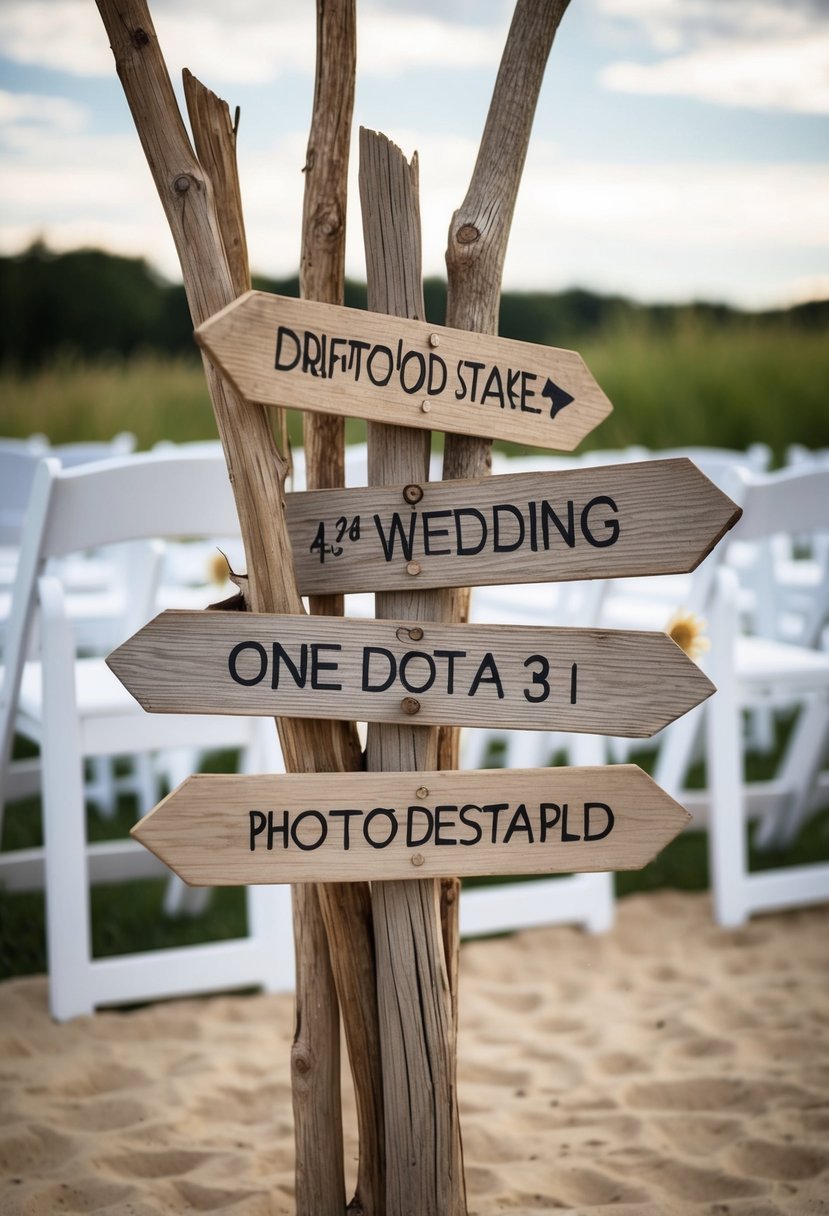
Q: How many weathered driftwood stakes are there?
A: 5